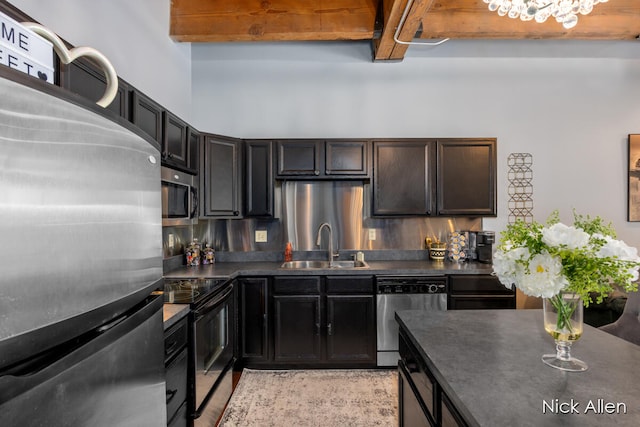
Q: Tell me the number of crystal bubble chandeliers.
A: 1